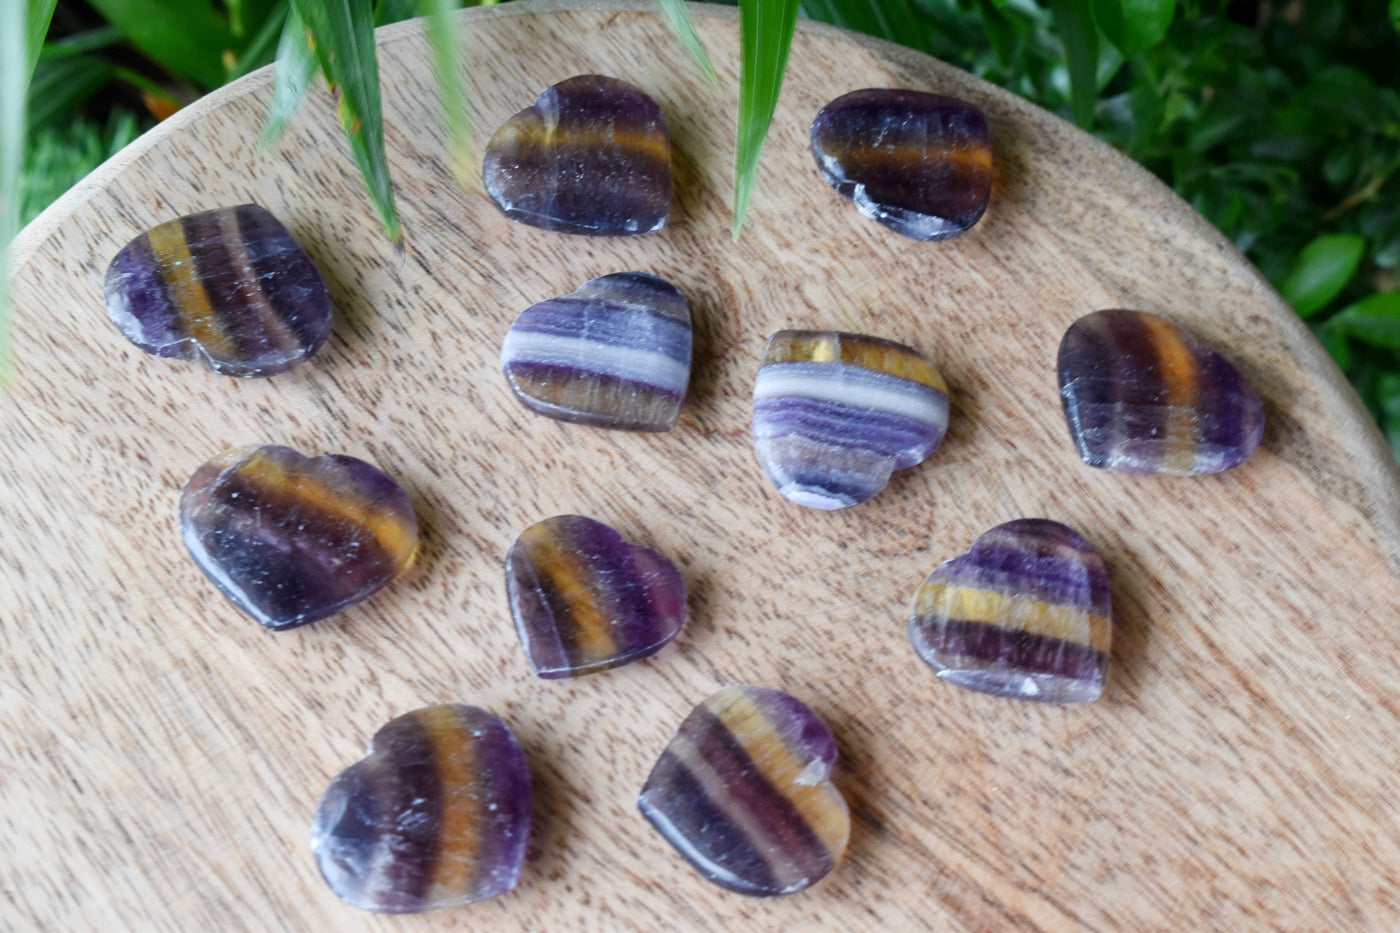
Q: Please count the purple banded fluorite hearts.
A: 11